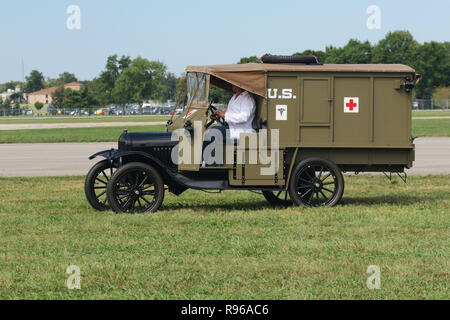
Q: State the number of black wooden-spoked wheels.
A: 4